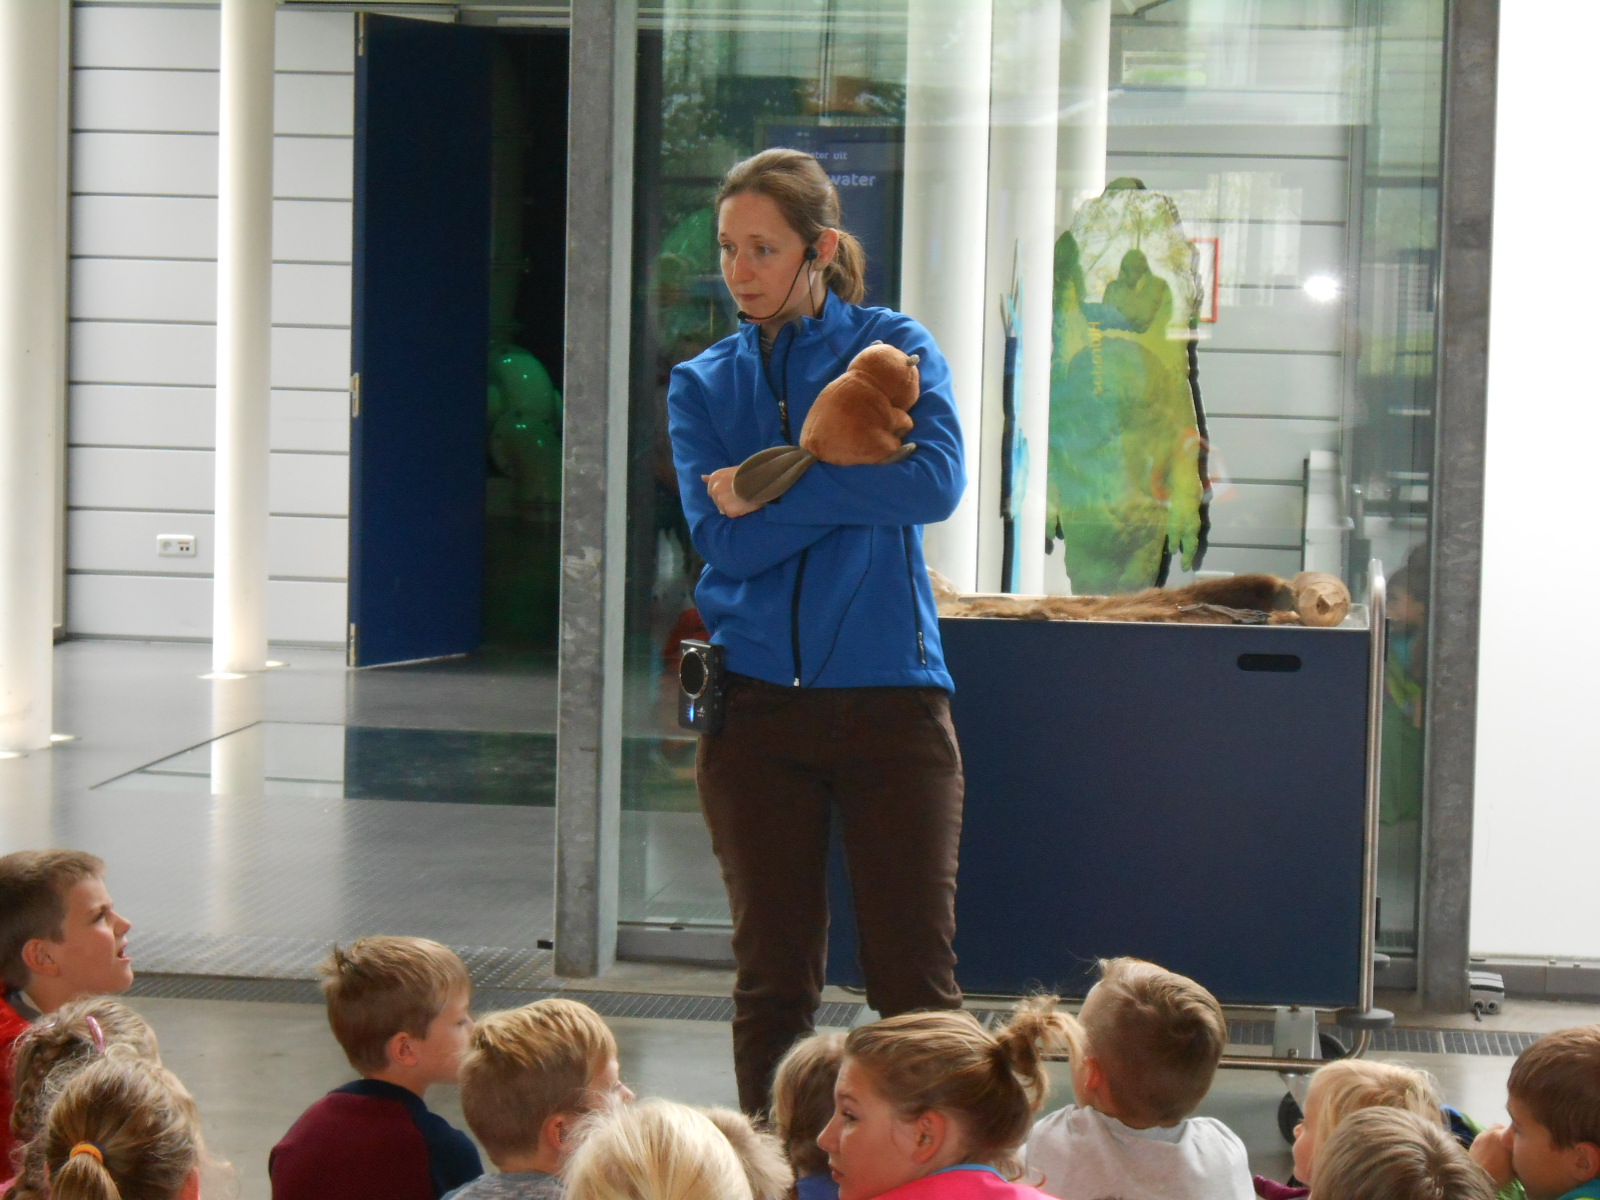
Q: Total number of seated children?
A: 12